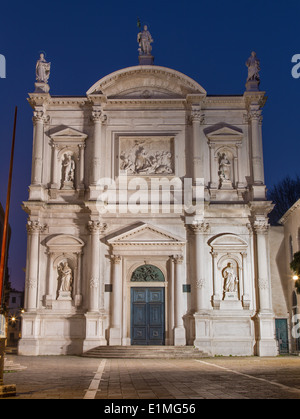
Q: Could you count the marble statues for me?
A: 7